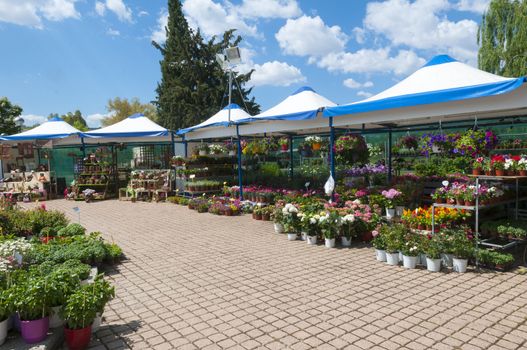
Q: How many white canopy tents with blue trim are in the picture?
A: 5